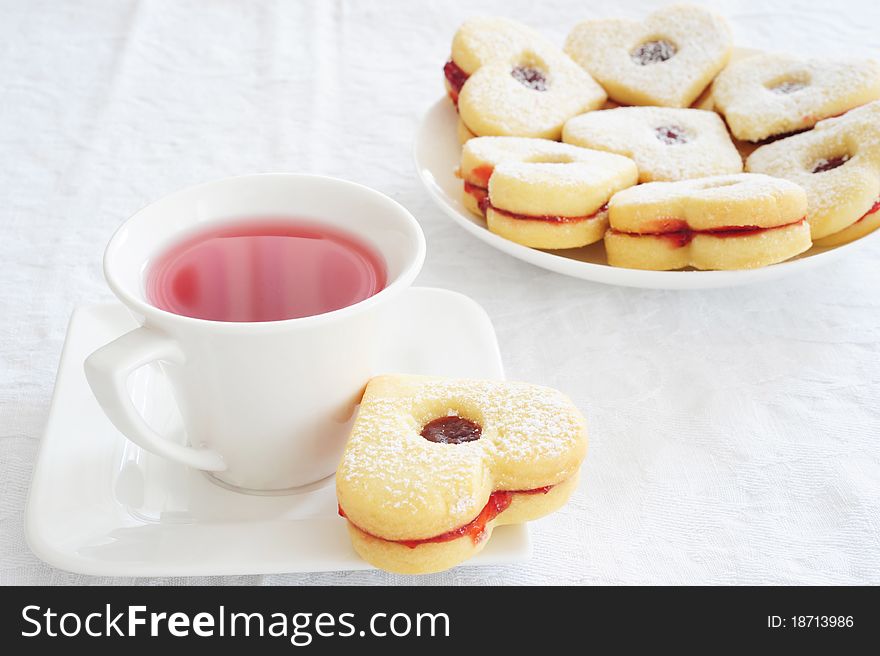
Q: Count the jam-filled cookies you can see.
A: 8